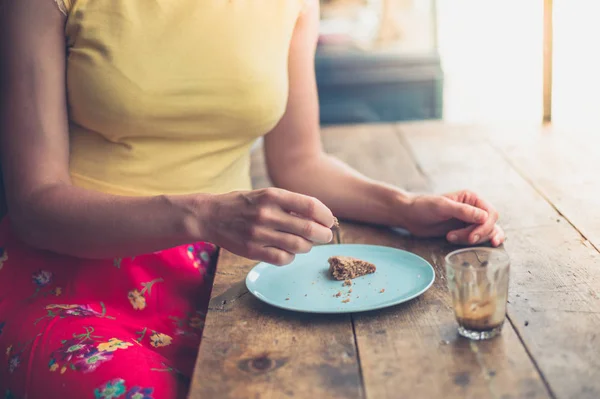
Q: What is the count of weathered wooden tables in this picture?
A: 1